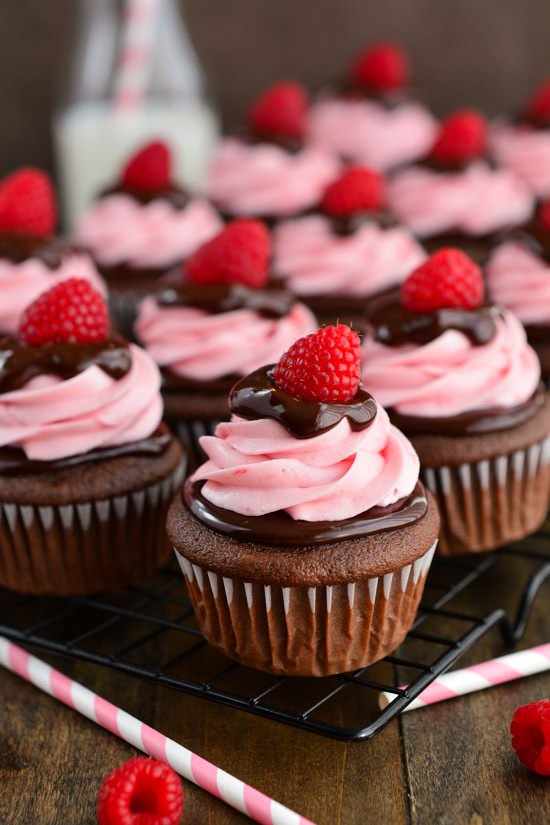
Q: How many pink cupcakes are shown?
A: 12